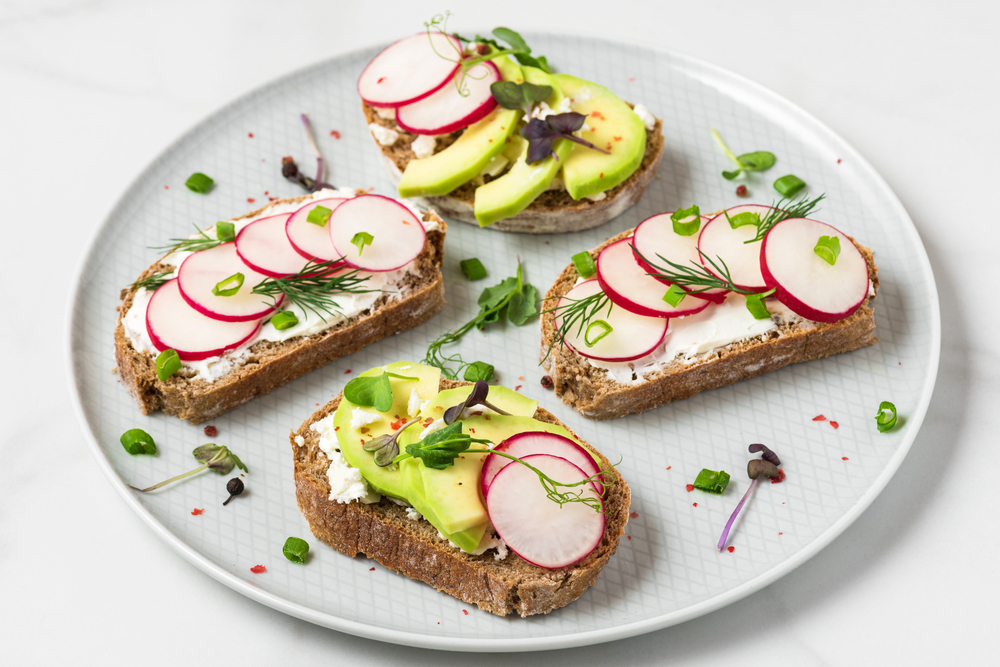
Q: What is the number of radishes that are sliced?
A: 14